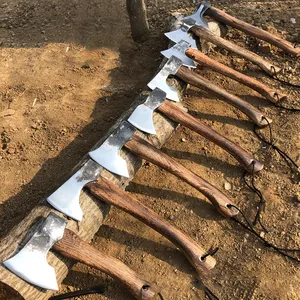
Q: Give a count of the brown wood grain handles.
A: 8